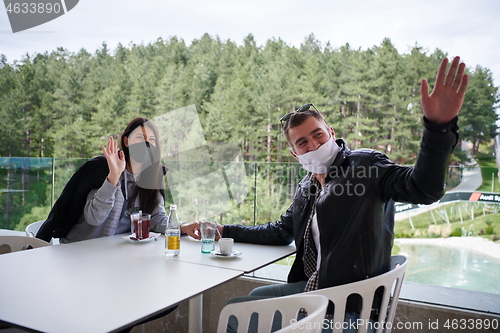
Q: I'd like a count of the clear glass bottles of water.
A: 1